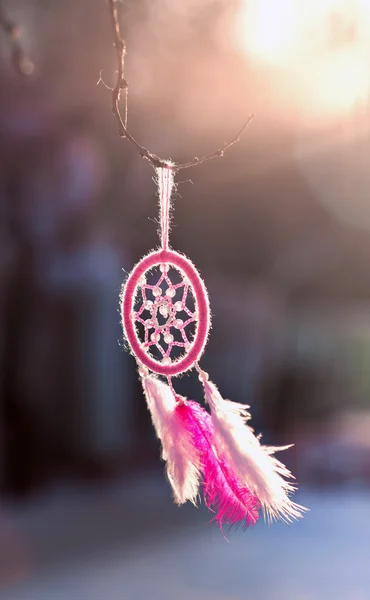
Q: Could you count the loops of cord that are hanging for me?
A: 1